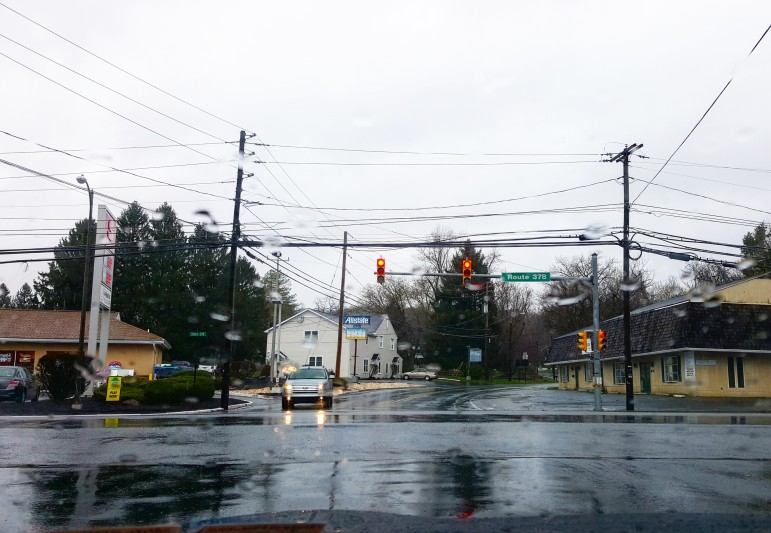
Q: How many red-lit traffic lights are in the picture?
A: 3